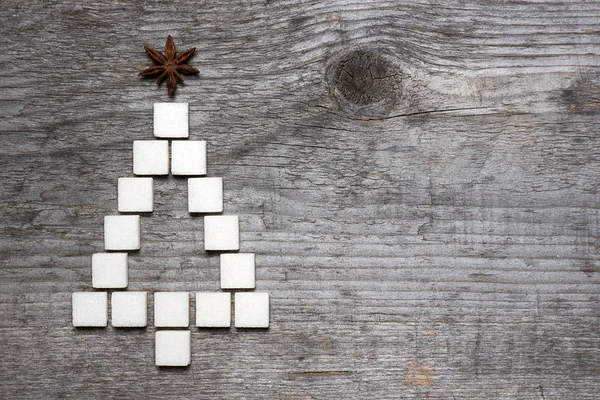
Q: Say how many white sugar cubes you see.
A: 15